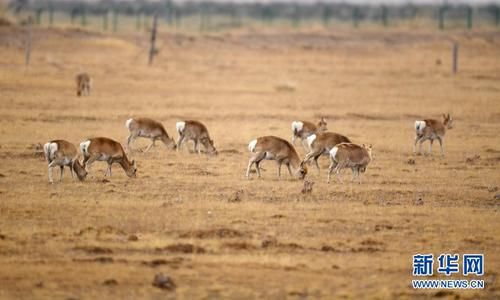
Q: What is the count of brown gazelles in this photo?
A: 10